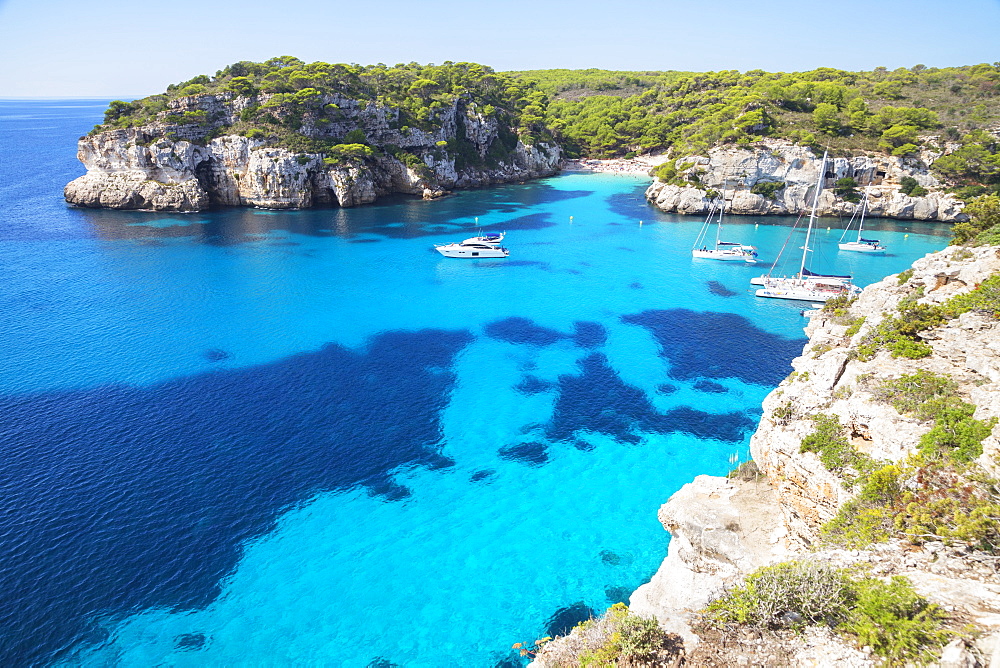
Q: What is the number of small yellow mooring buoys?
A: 6